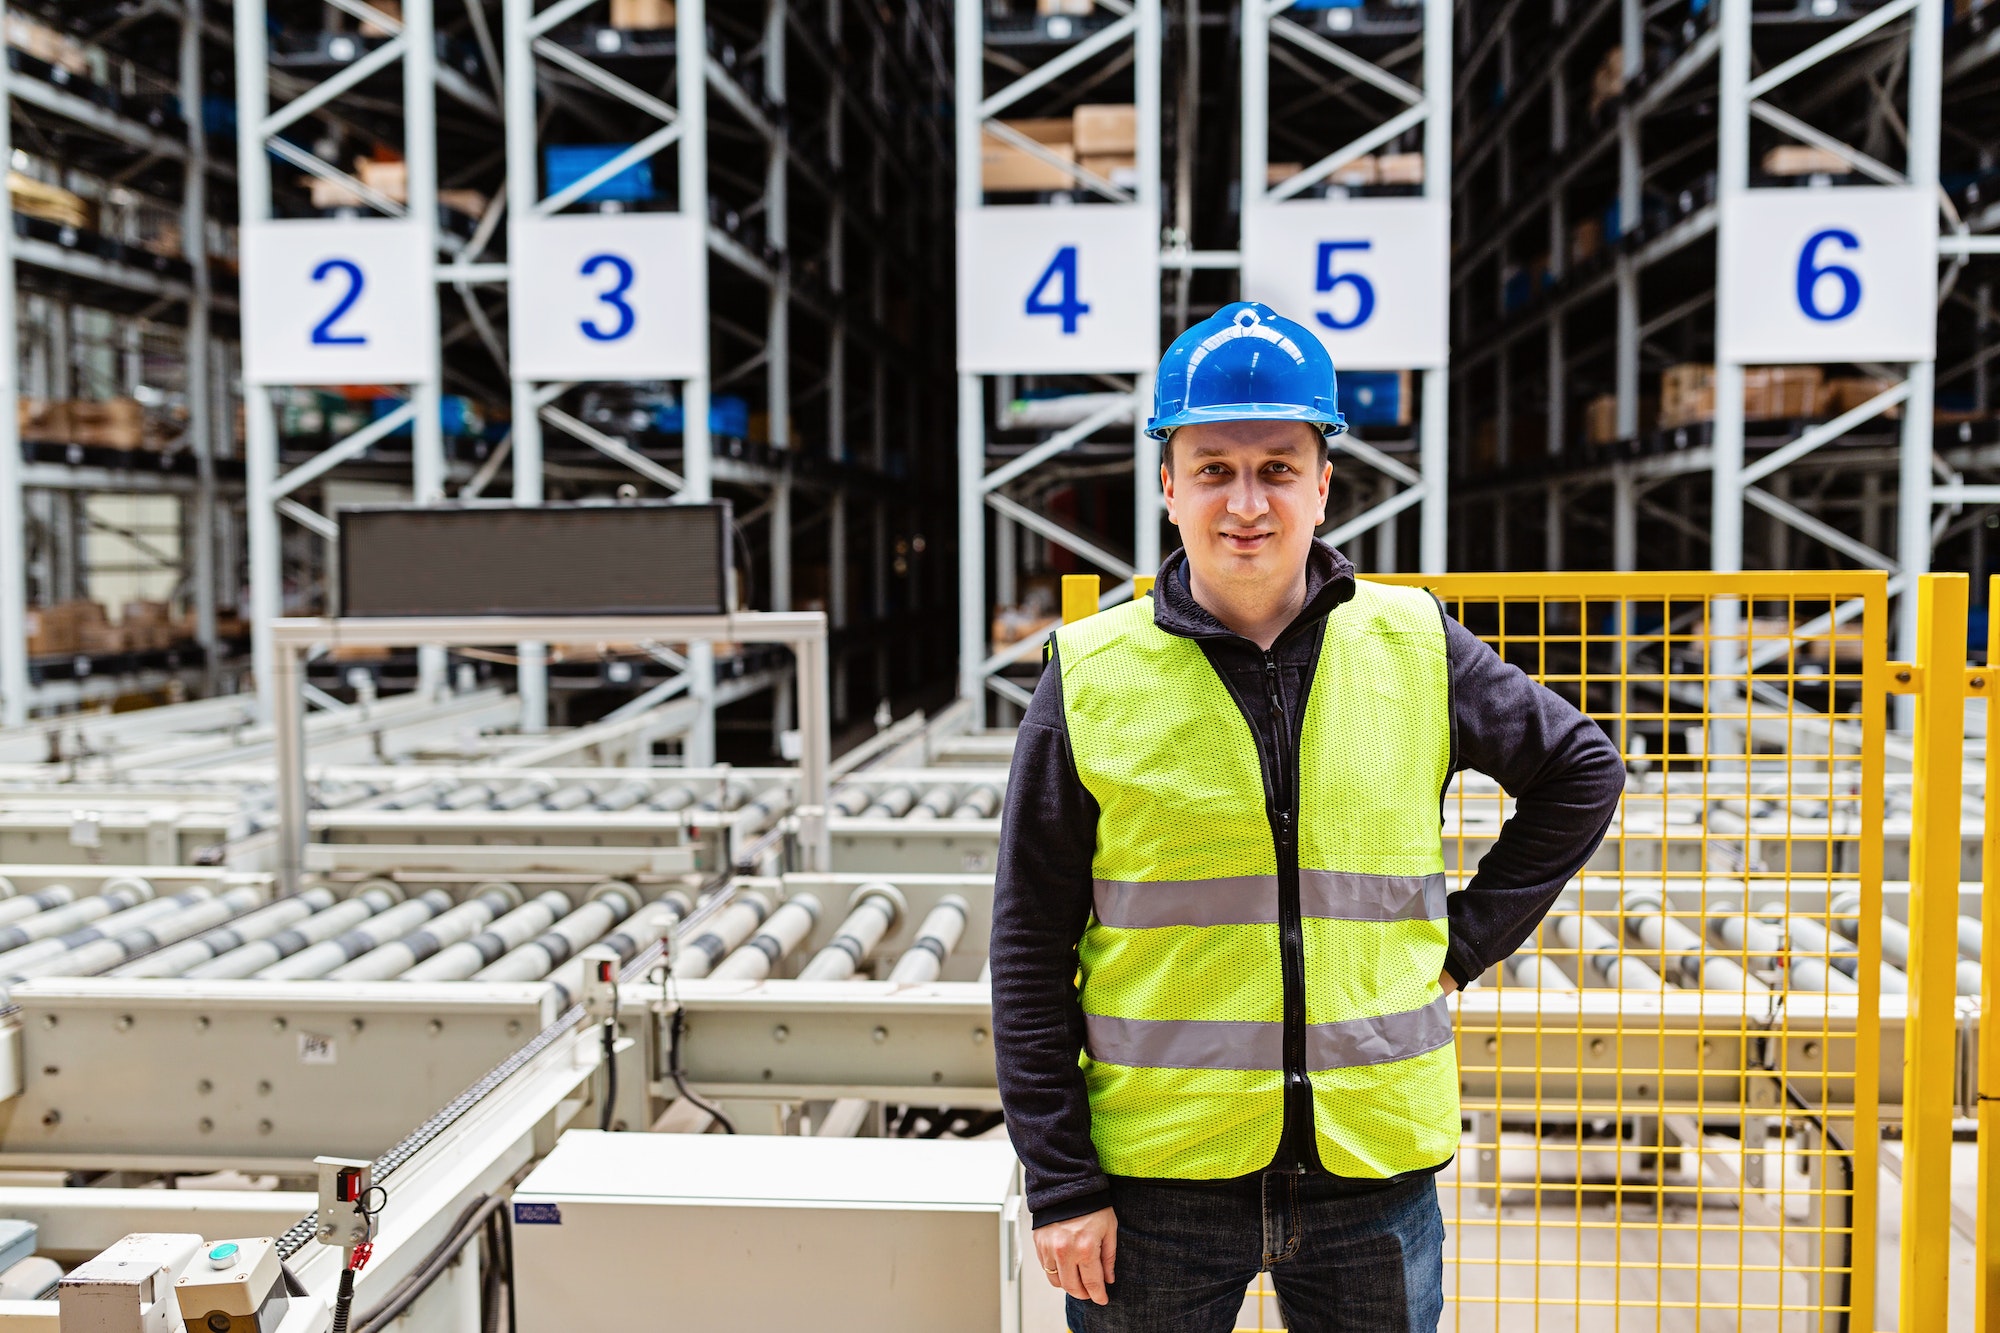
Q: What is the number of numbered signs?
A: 5